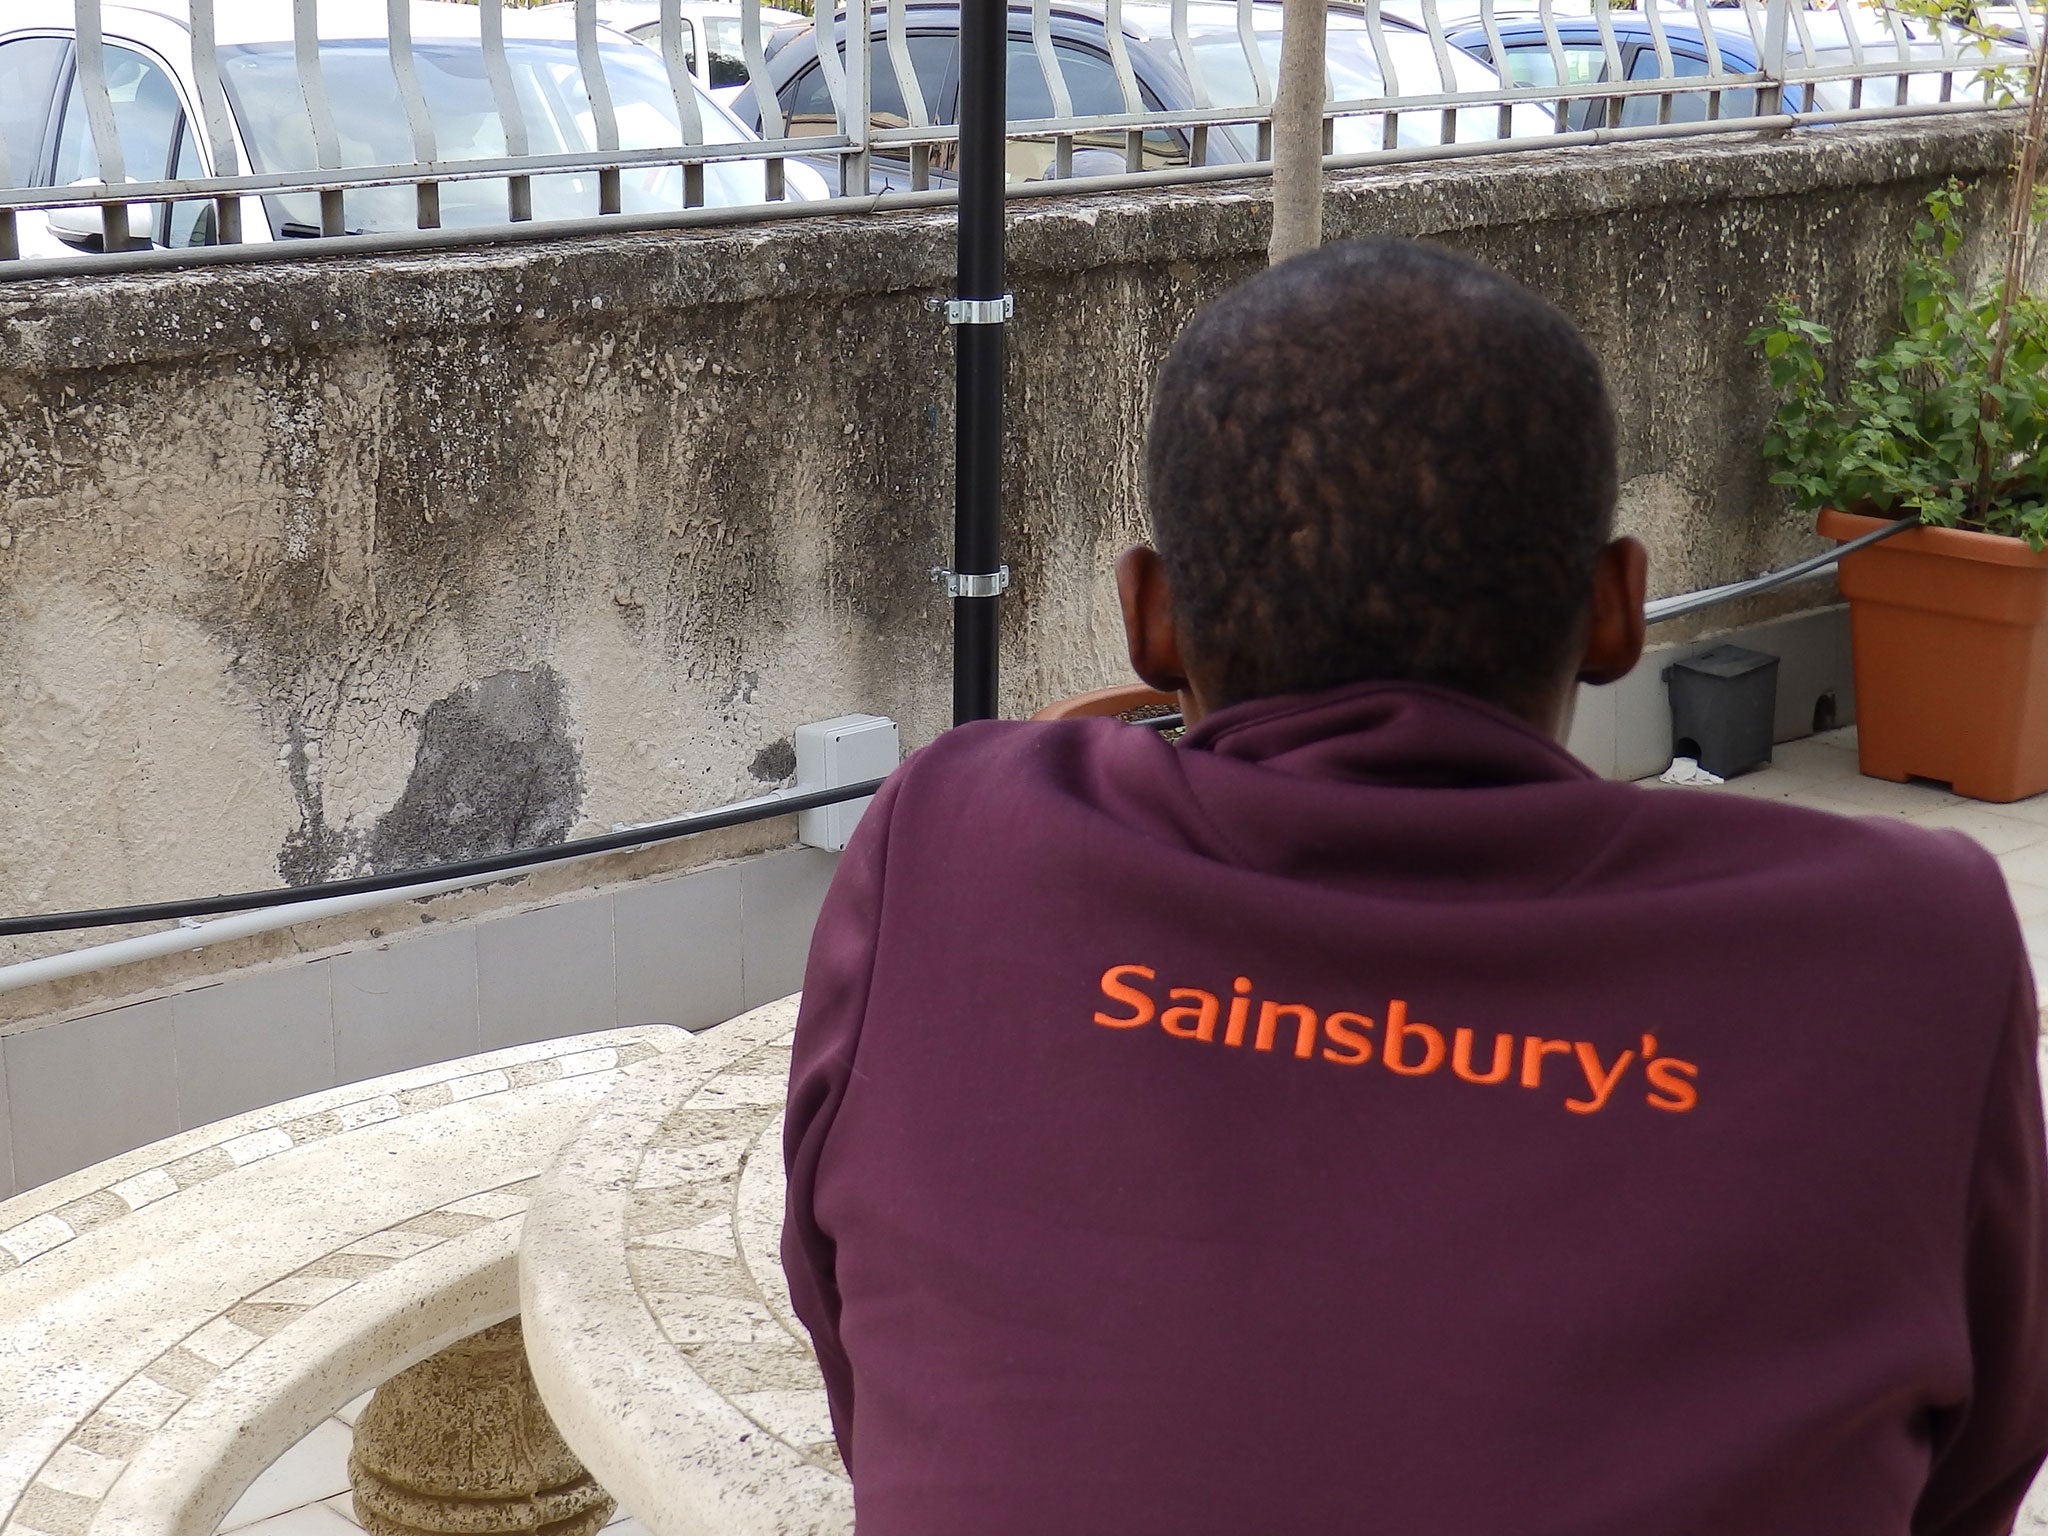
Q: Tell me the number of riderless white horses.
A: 0